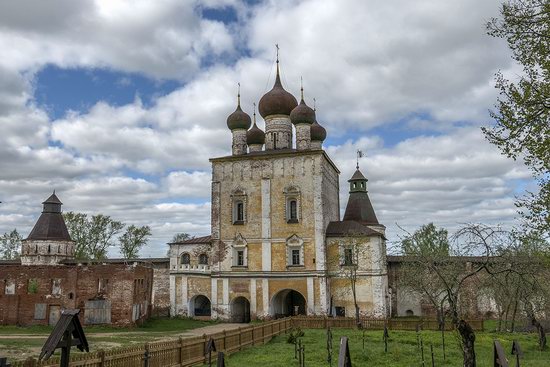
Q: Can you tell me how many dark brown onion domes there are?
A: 5